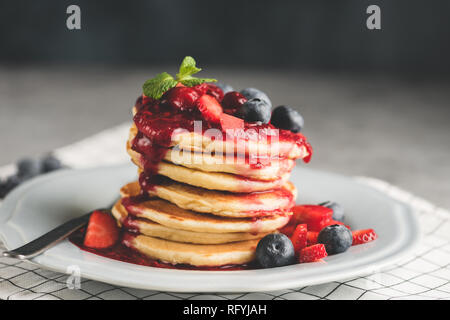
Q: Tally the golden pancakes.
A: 7